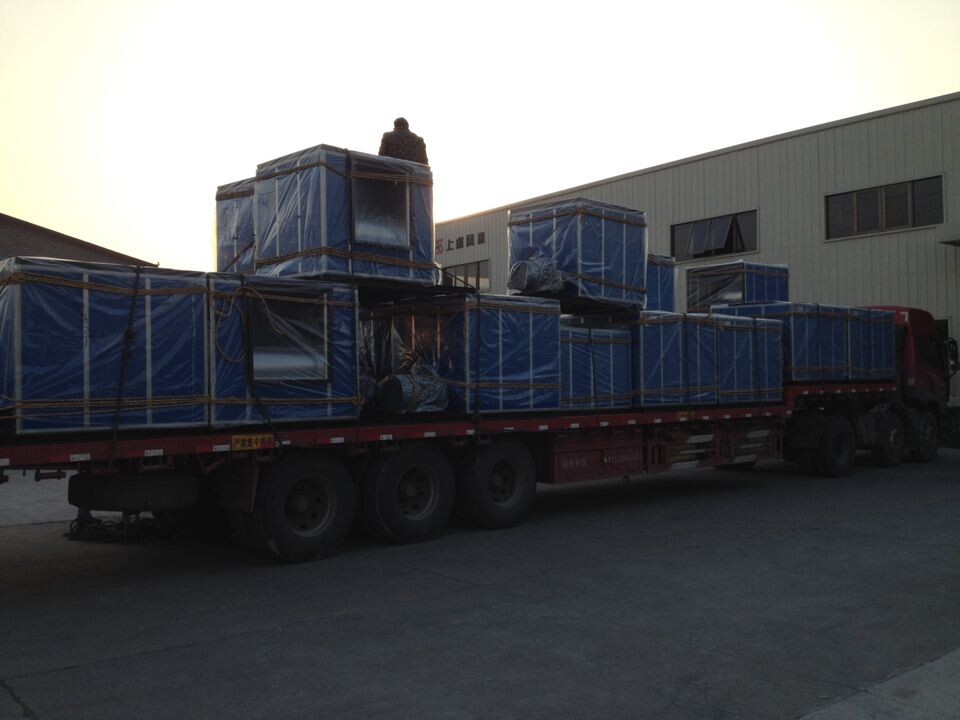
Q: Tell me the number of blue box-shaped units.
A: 13